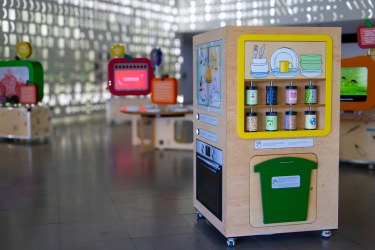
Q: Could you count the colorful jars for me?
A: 8